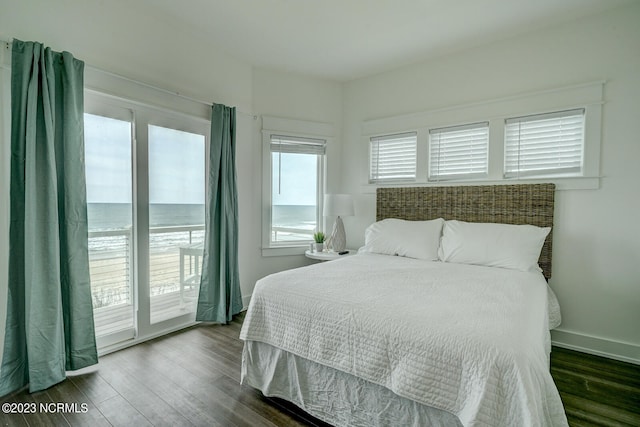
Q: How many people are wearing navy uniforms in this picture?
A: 0